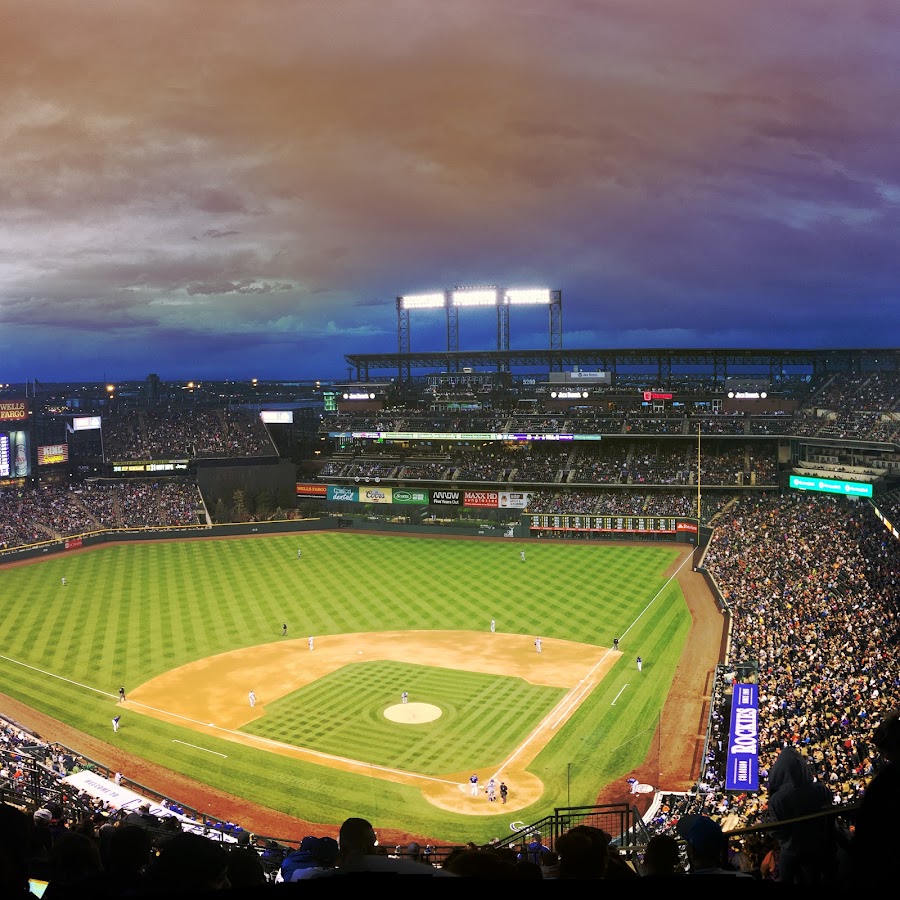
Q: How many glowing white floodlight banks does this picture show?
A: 3